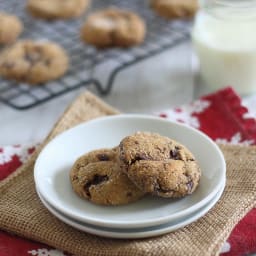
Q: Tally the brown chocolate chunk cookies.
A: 7